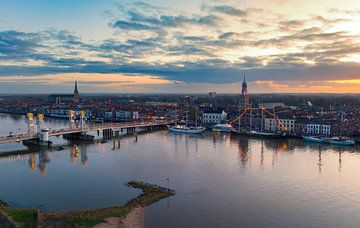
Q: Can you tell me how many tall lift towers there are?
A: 4